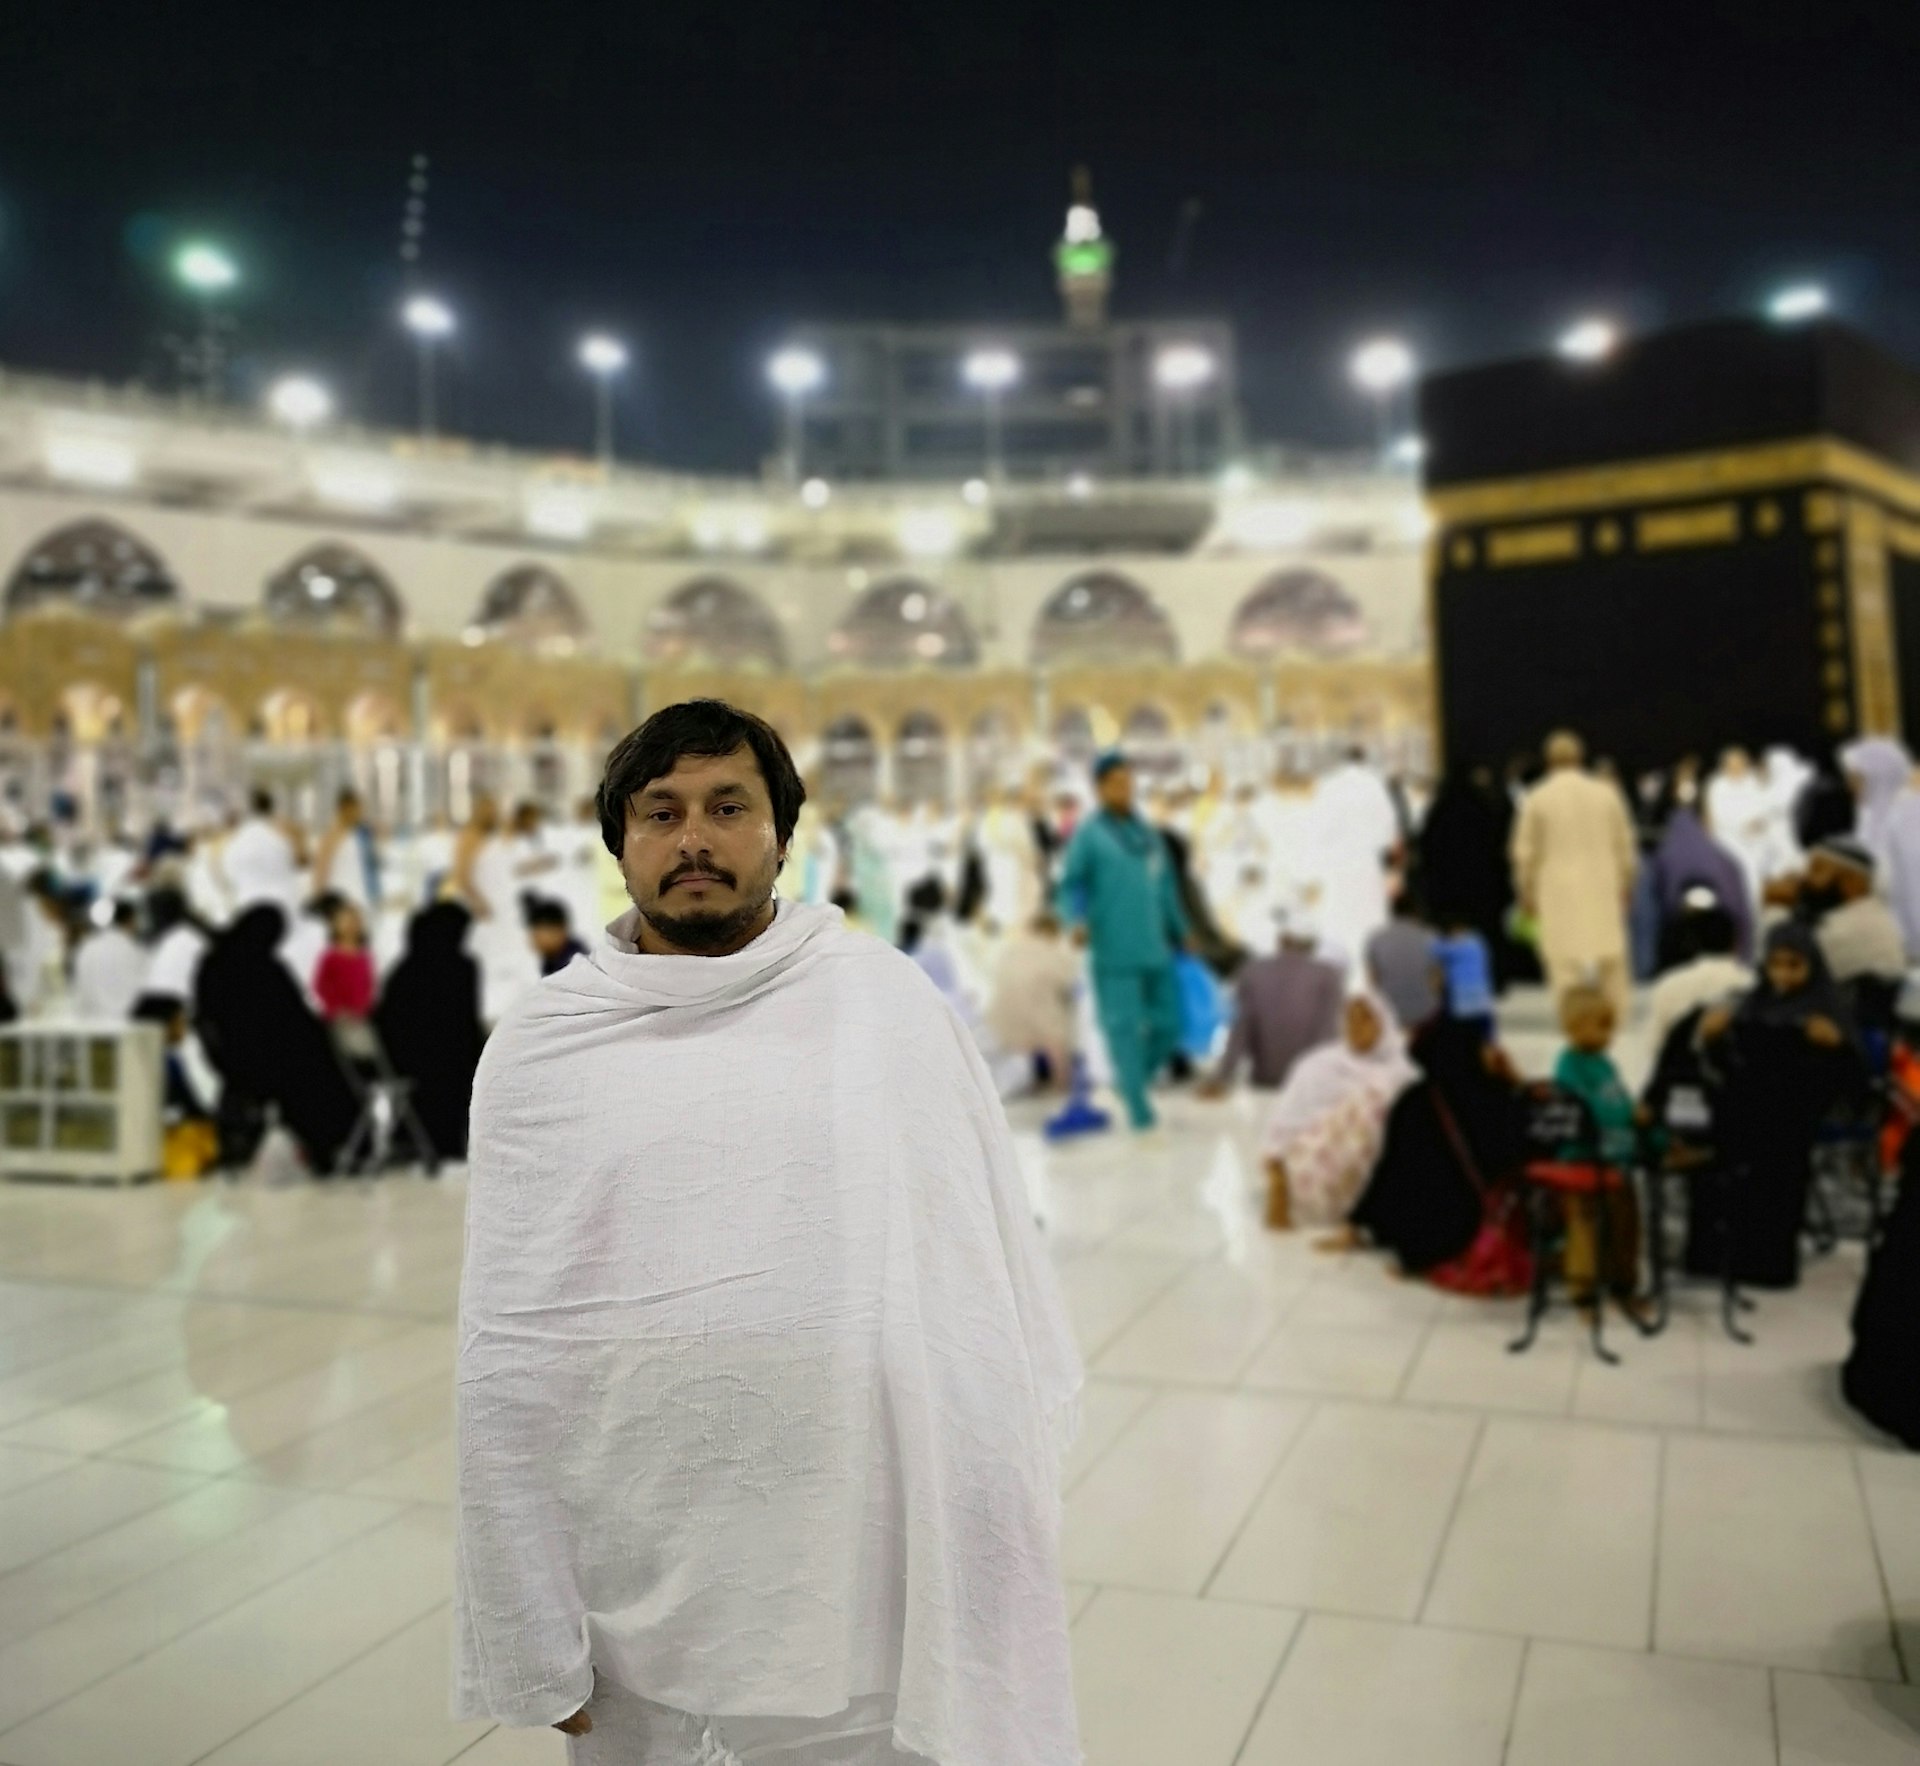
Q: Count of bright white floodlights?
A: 10